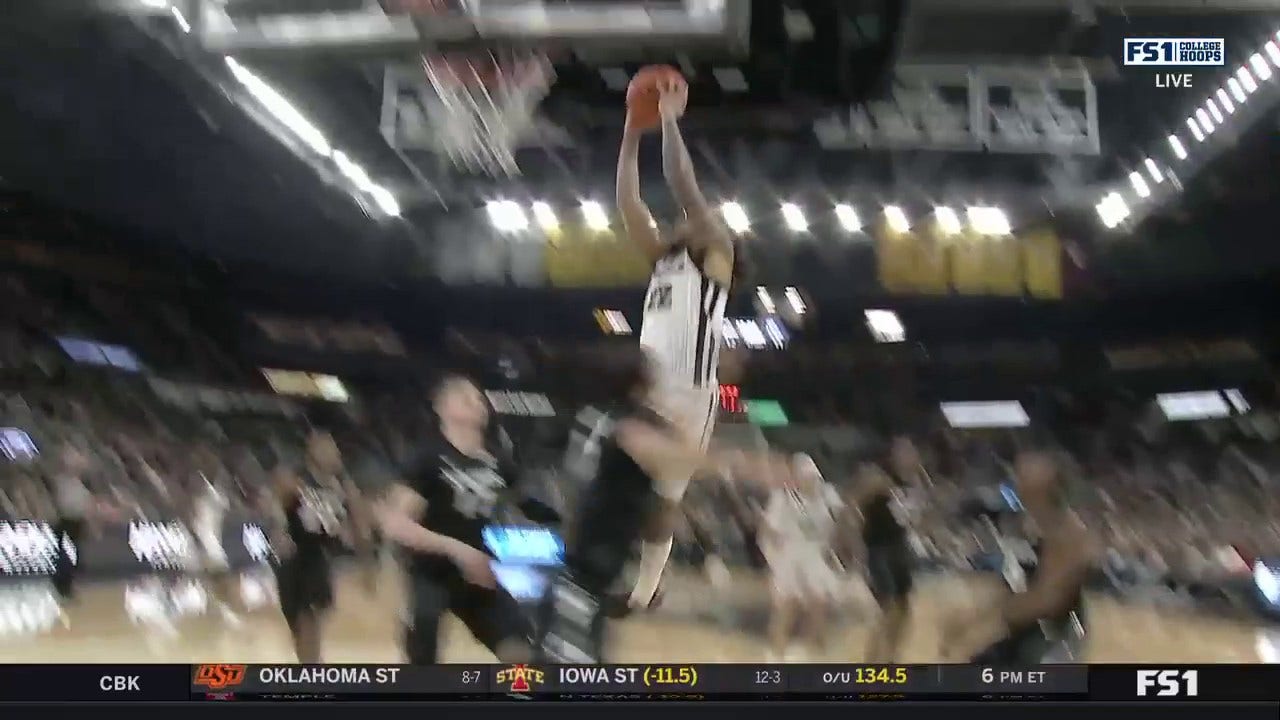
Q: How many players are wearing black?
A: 5